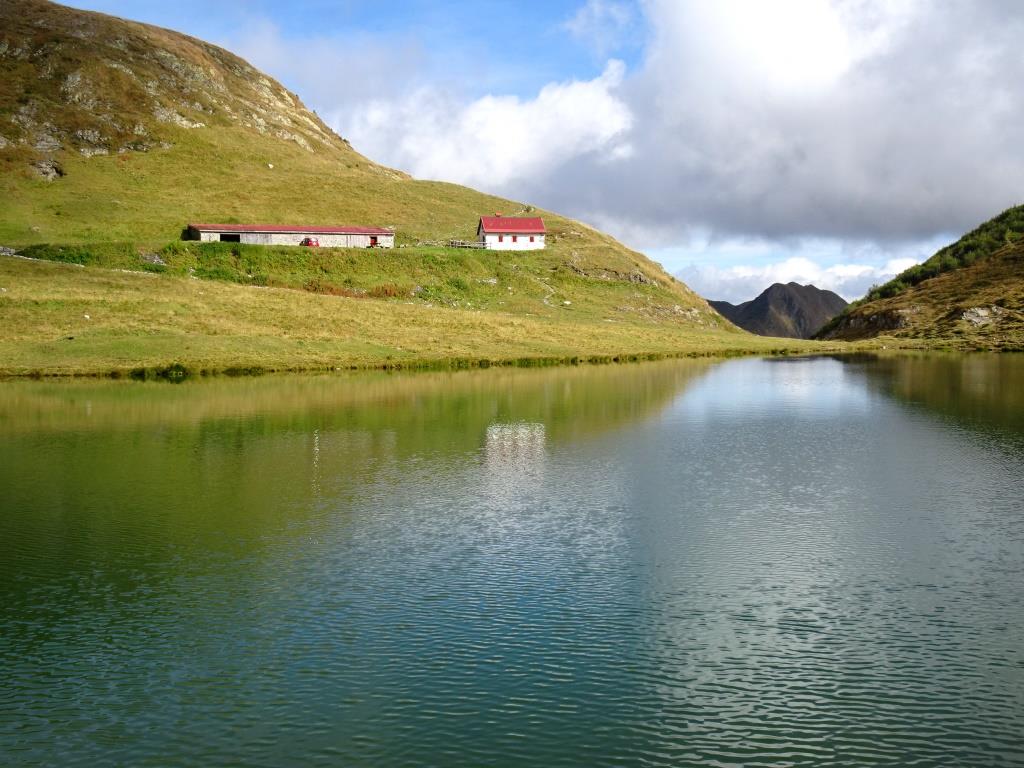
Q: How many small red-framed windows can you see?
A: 3